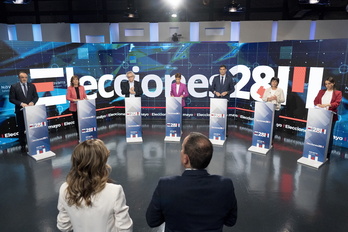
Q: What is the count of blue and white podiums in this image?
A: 7